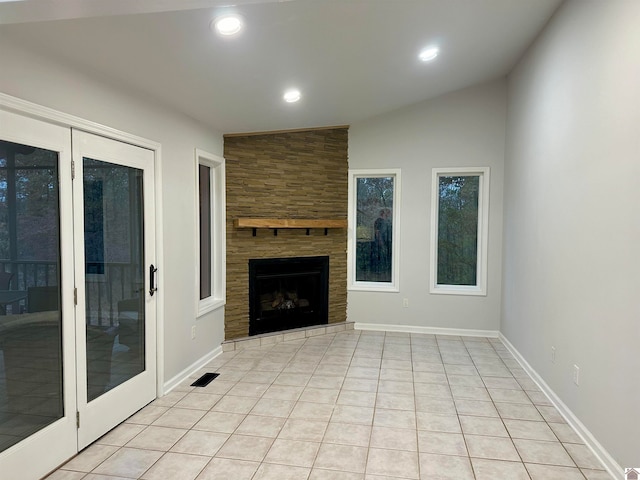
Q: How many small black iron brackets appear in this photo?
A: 4